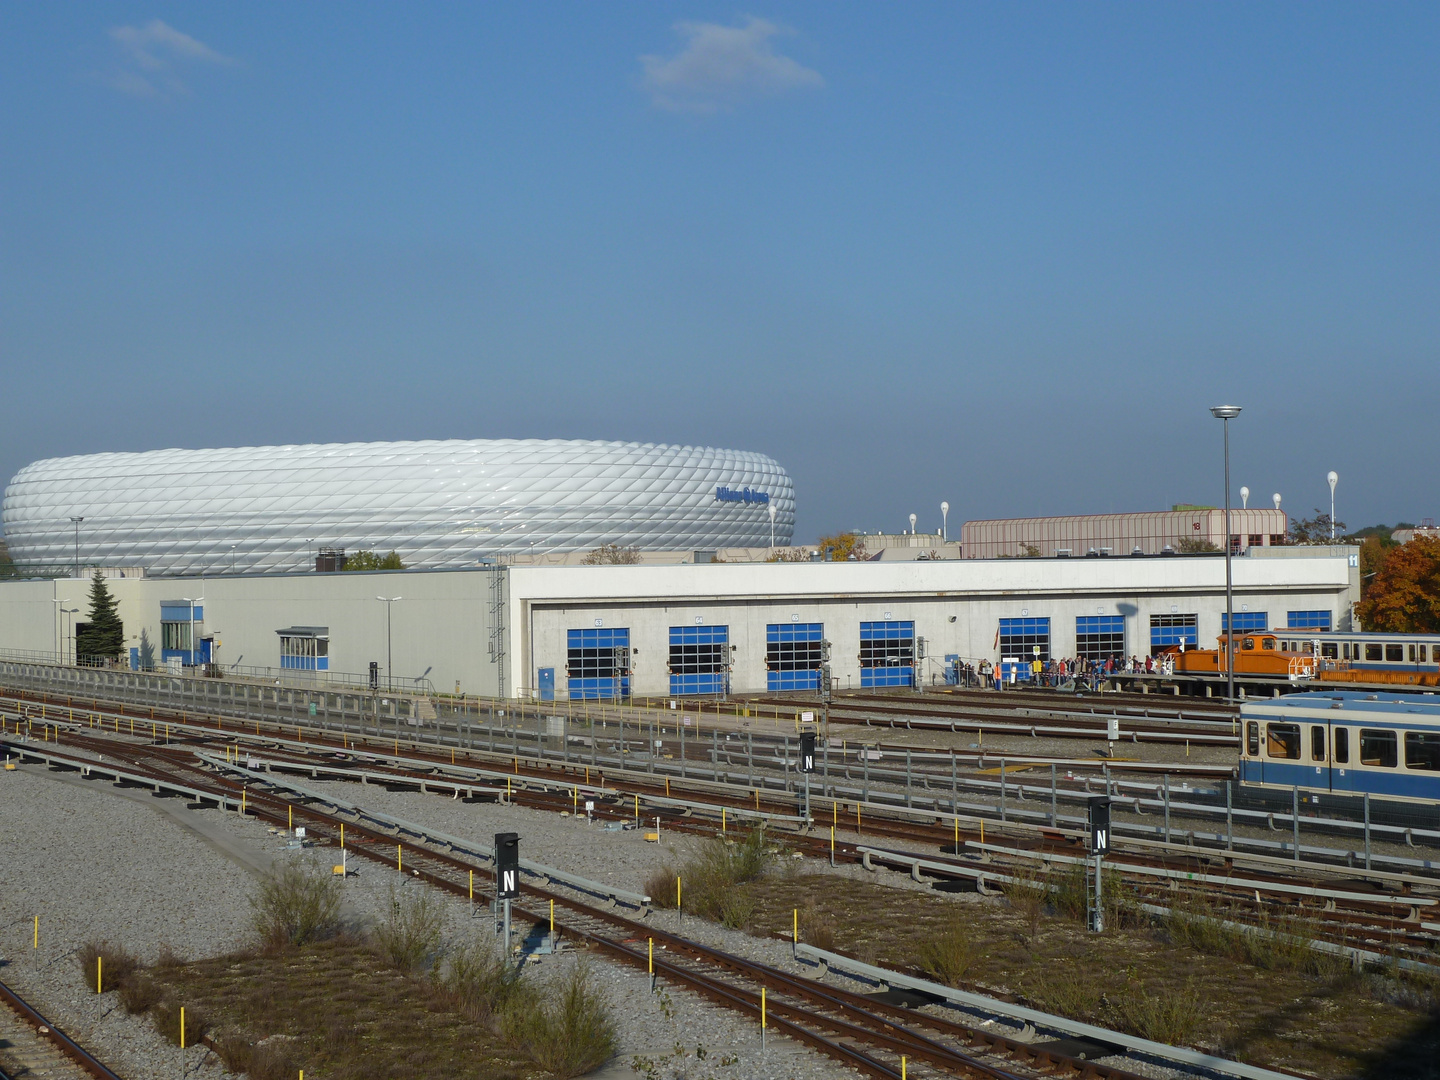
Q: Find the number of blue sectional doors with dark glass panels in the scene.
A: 9